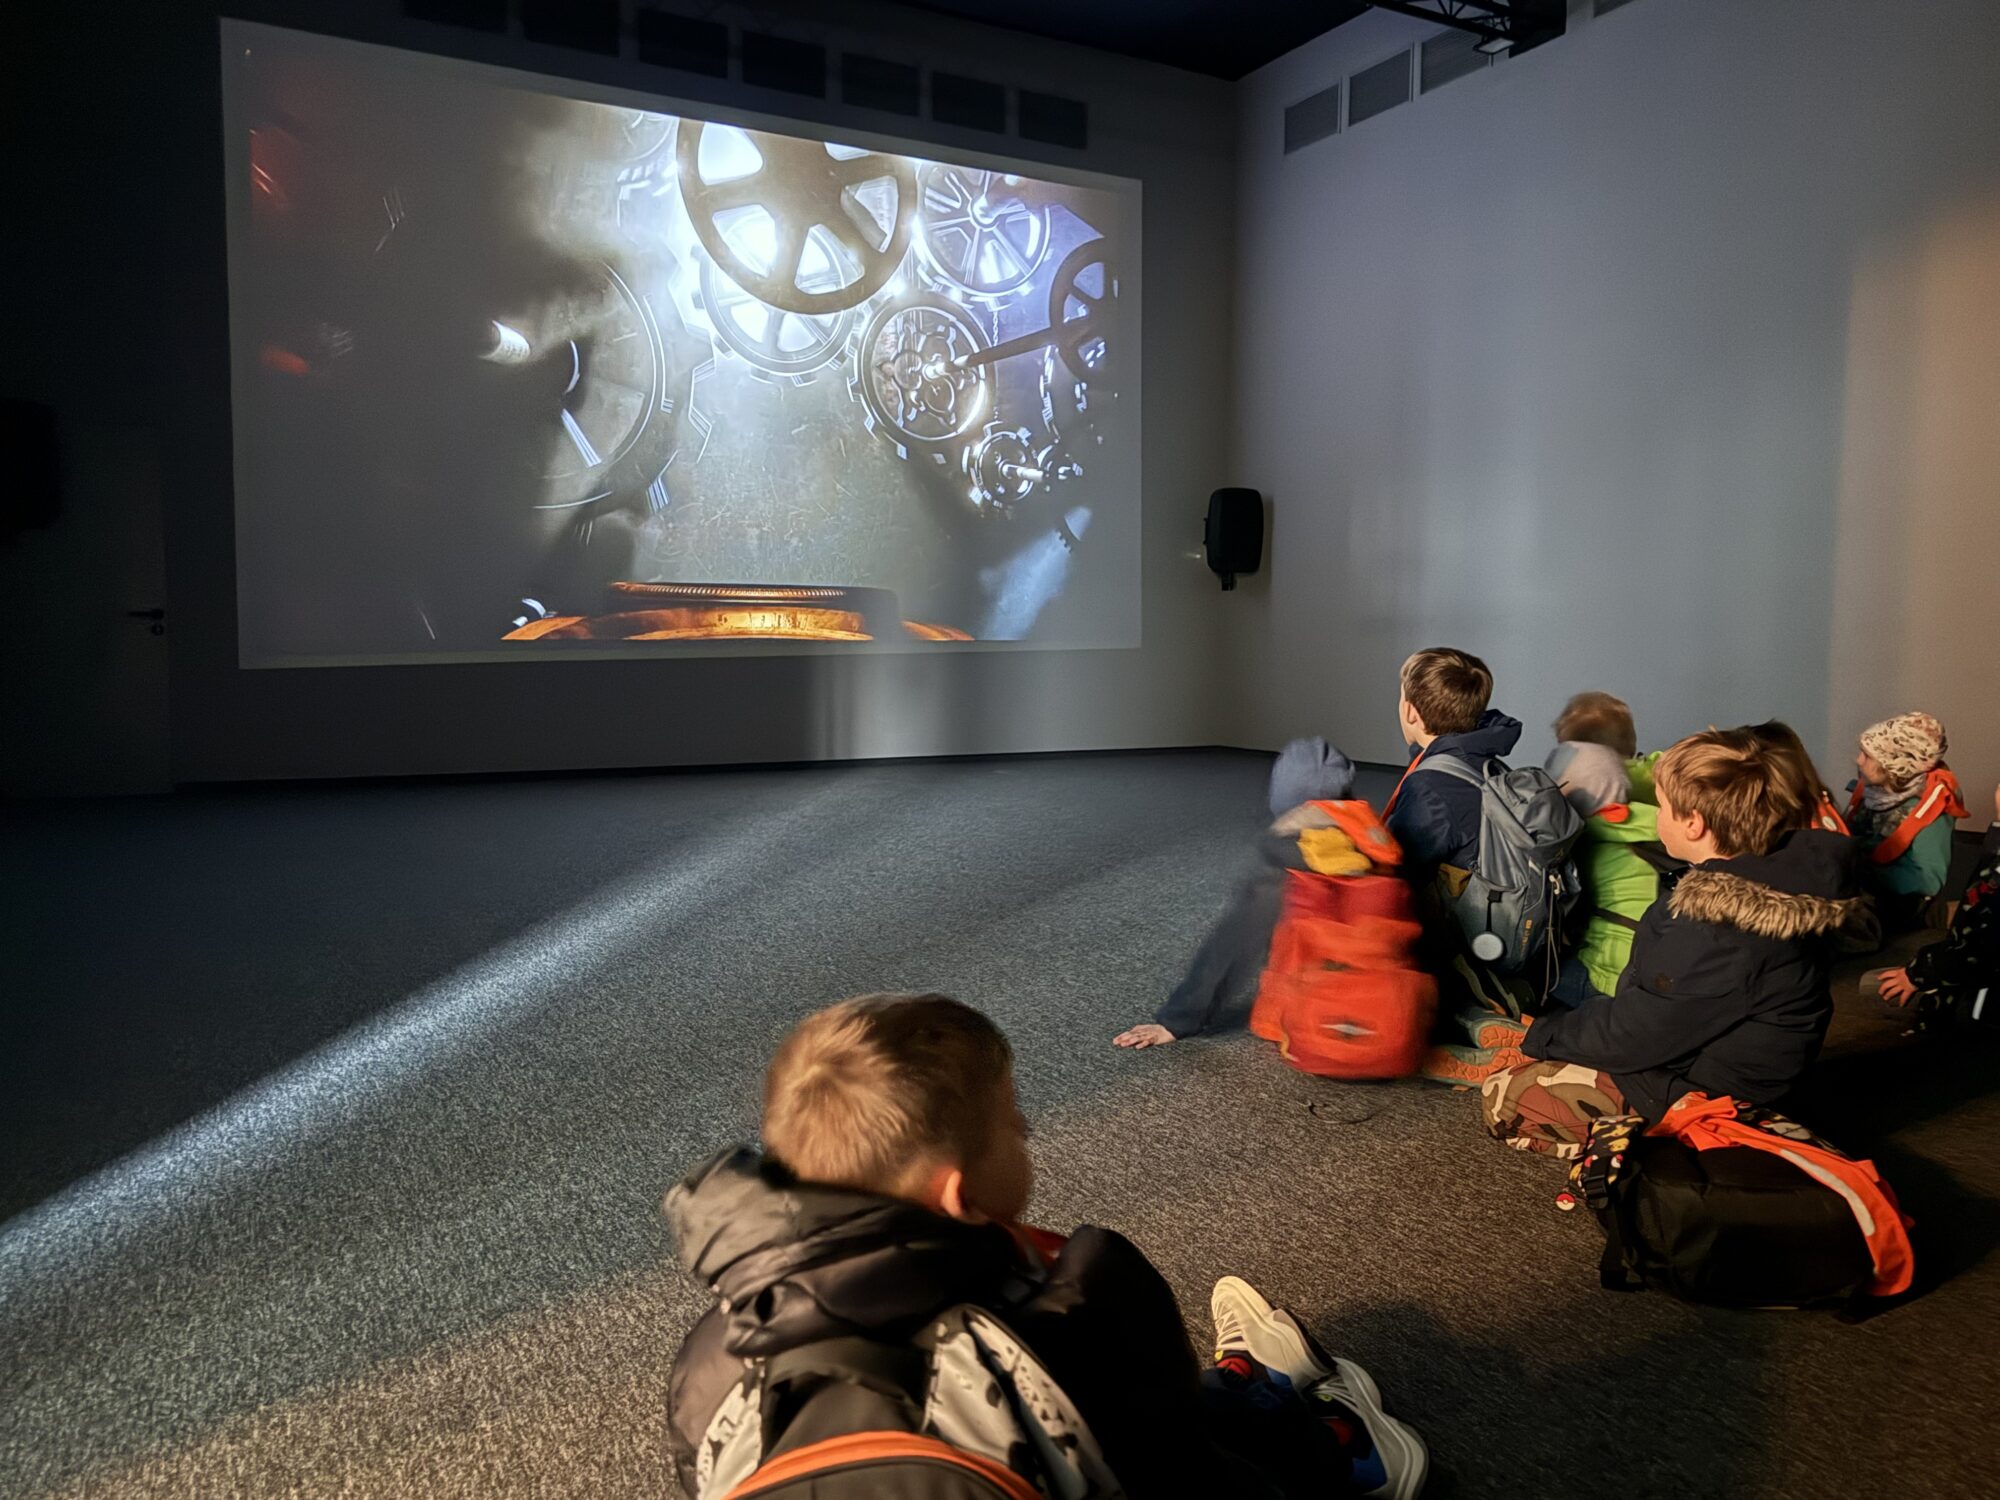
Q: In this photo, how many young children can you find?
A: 9